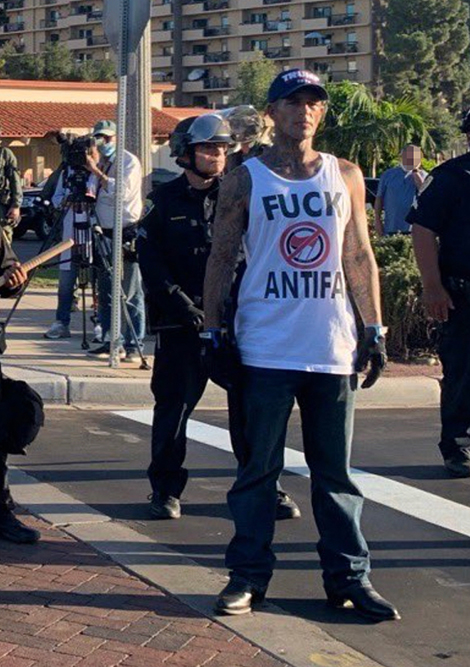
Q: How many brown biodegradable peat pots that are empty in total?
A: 0